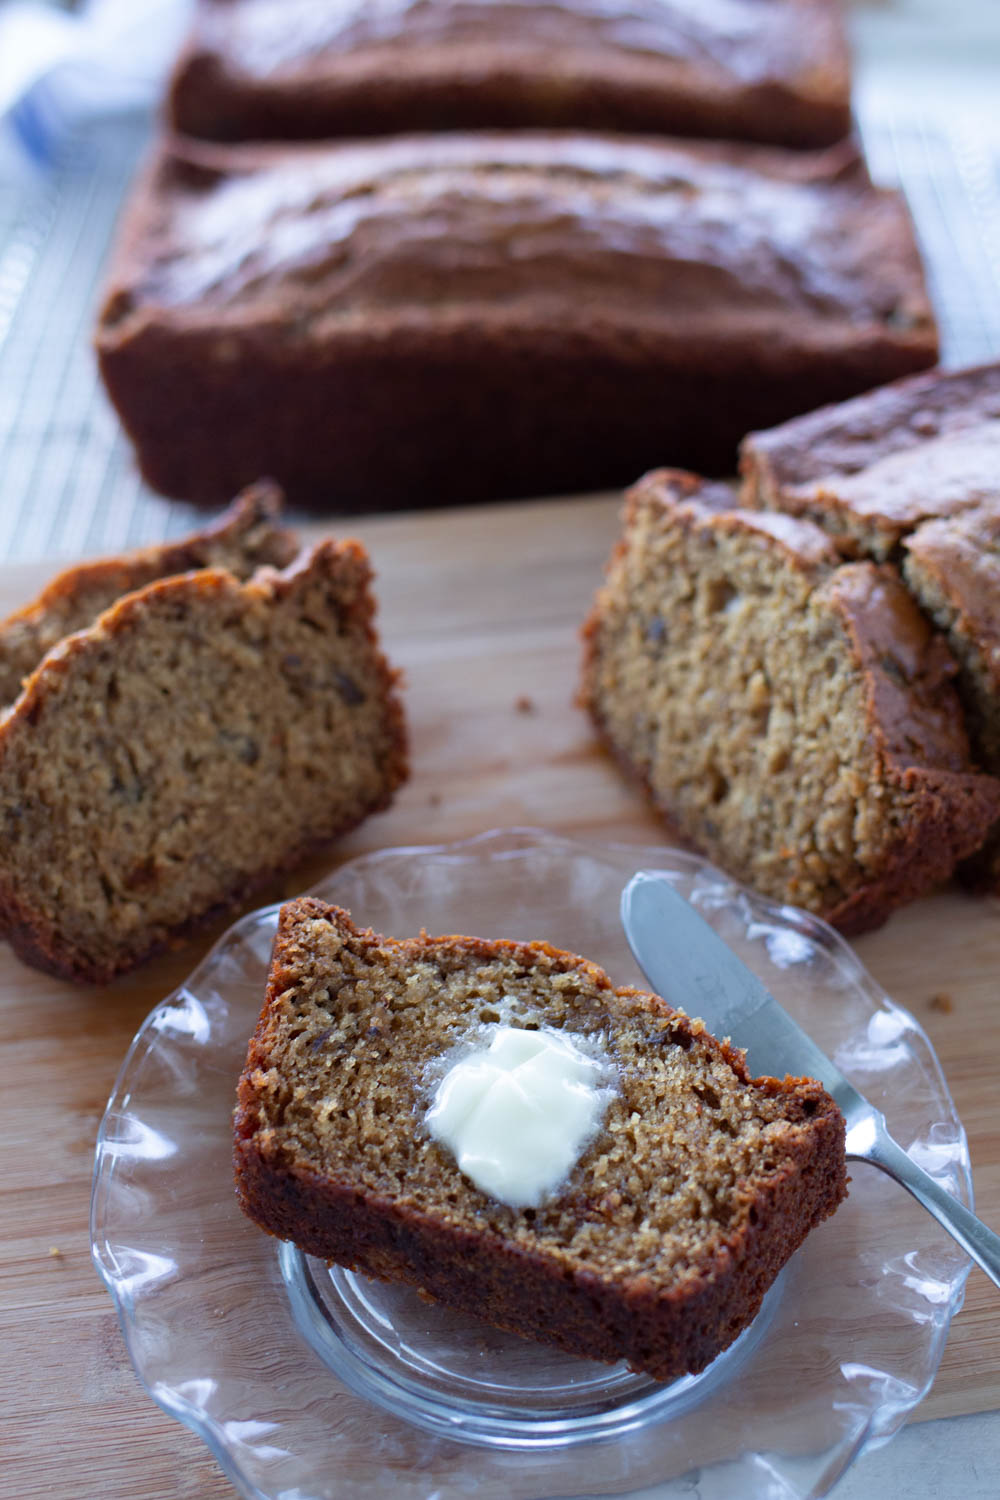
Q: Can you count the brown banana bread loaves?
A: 3